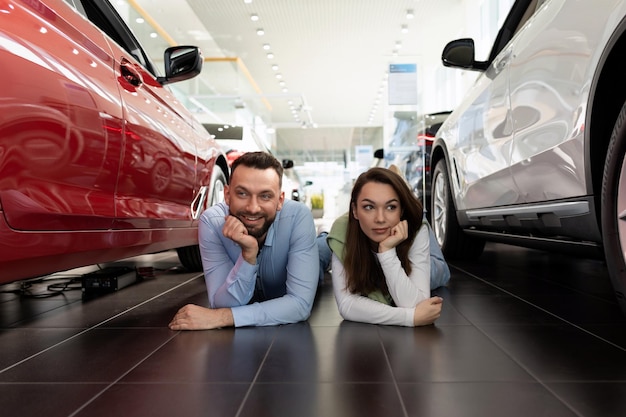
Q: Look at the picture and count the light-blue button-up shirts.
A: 1